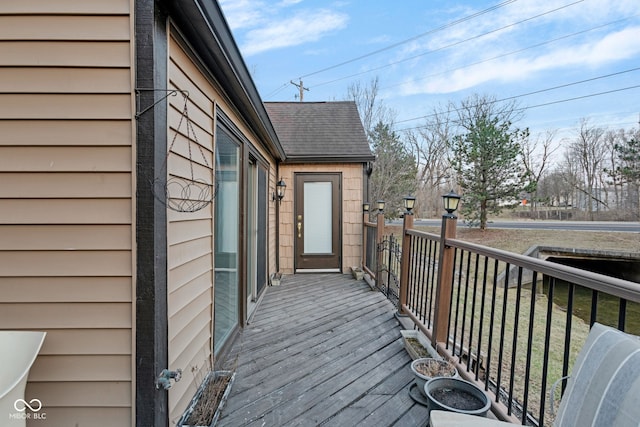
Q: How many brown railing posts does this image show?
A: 4